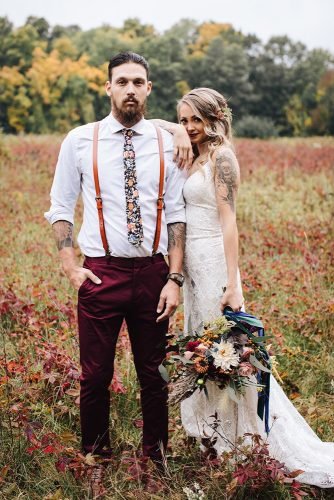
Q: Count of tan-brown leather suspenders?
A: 2